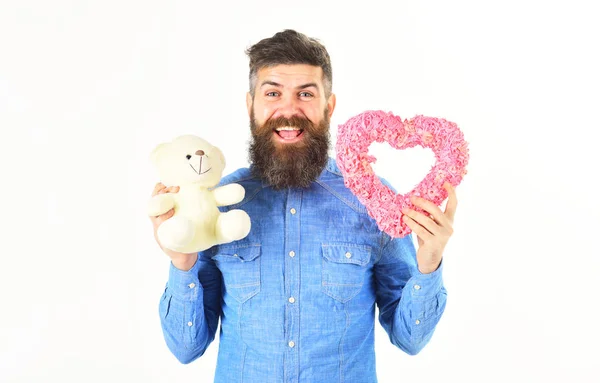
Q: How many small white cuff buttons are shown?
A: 4